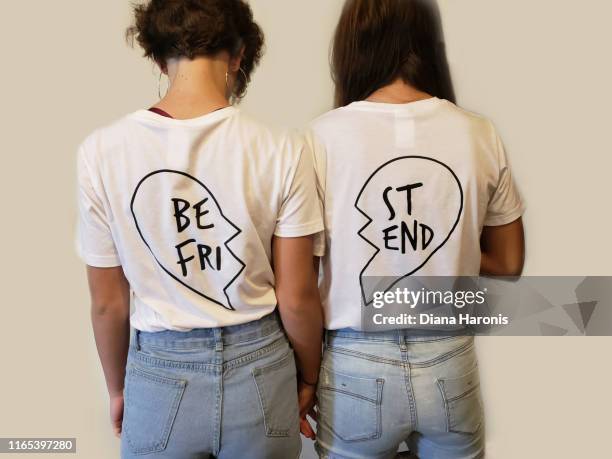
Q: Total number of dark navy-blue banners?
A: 0